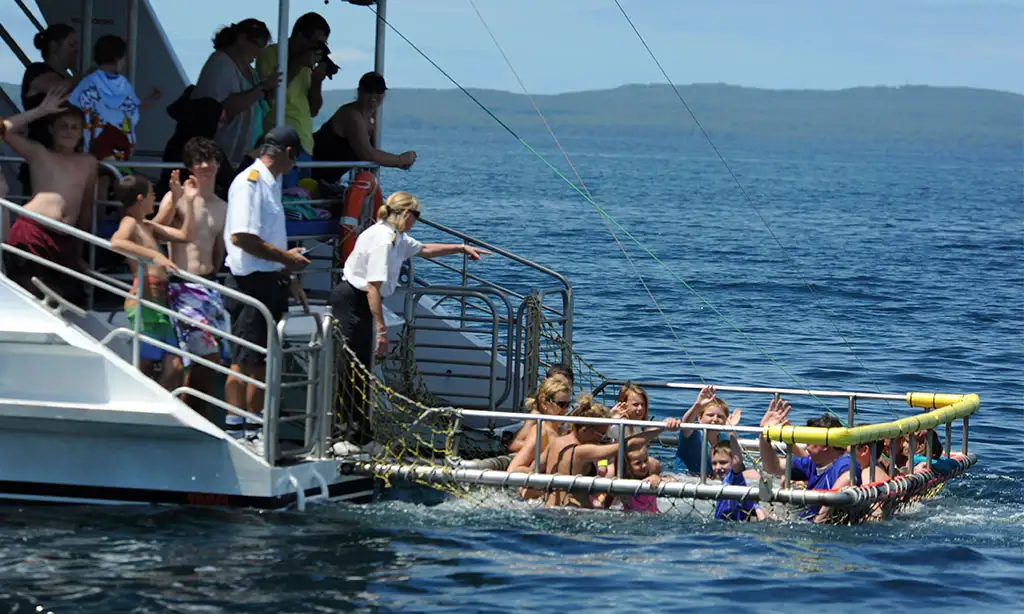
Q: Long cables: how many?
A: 3